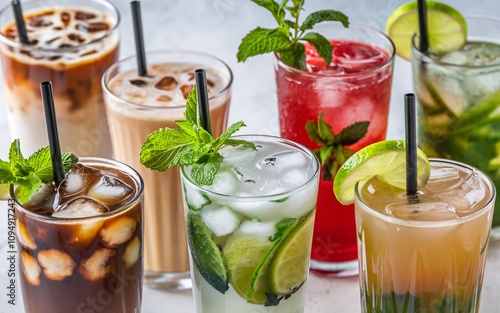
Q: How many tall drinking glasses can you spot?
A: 7